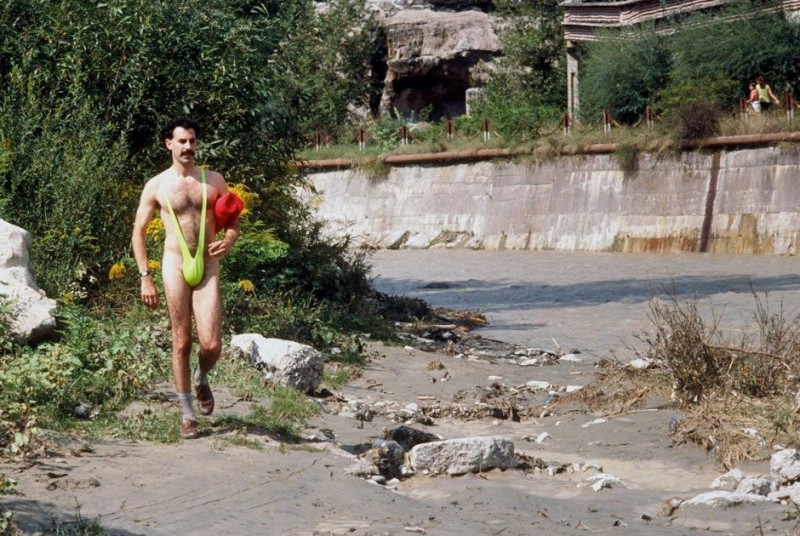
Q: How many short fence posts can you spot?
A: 10